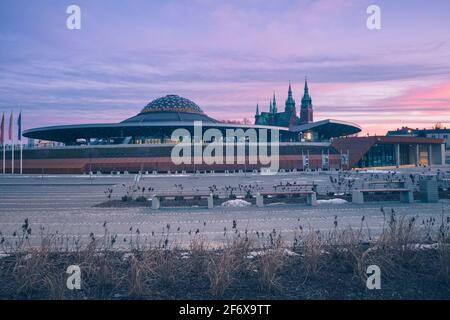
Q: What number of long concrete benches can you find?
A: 3